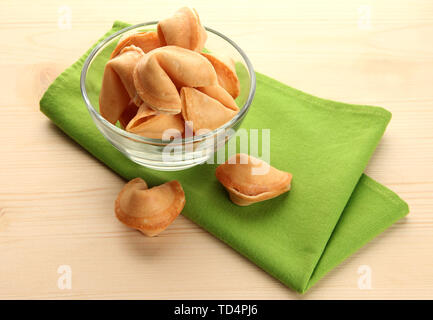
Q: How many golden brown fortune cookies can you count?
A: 9